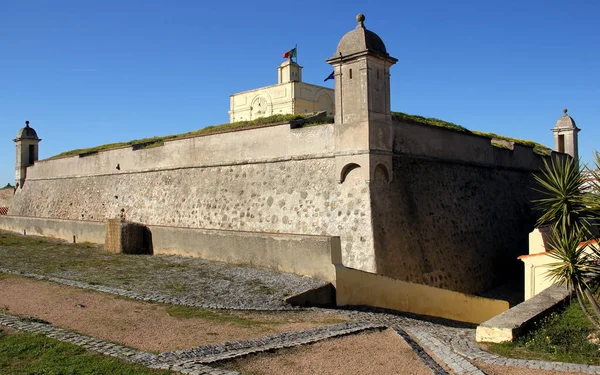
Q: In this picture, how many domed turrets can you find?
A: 3